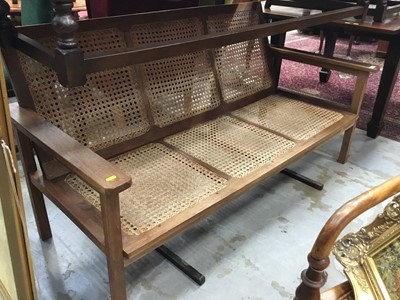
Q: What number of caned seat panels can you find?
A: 3